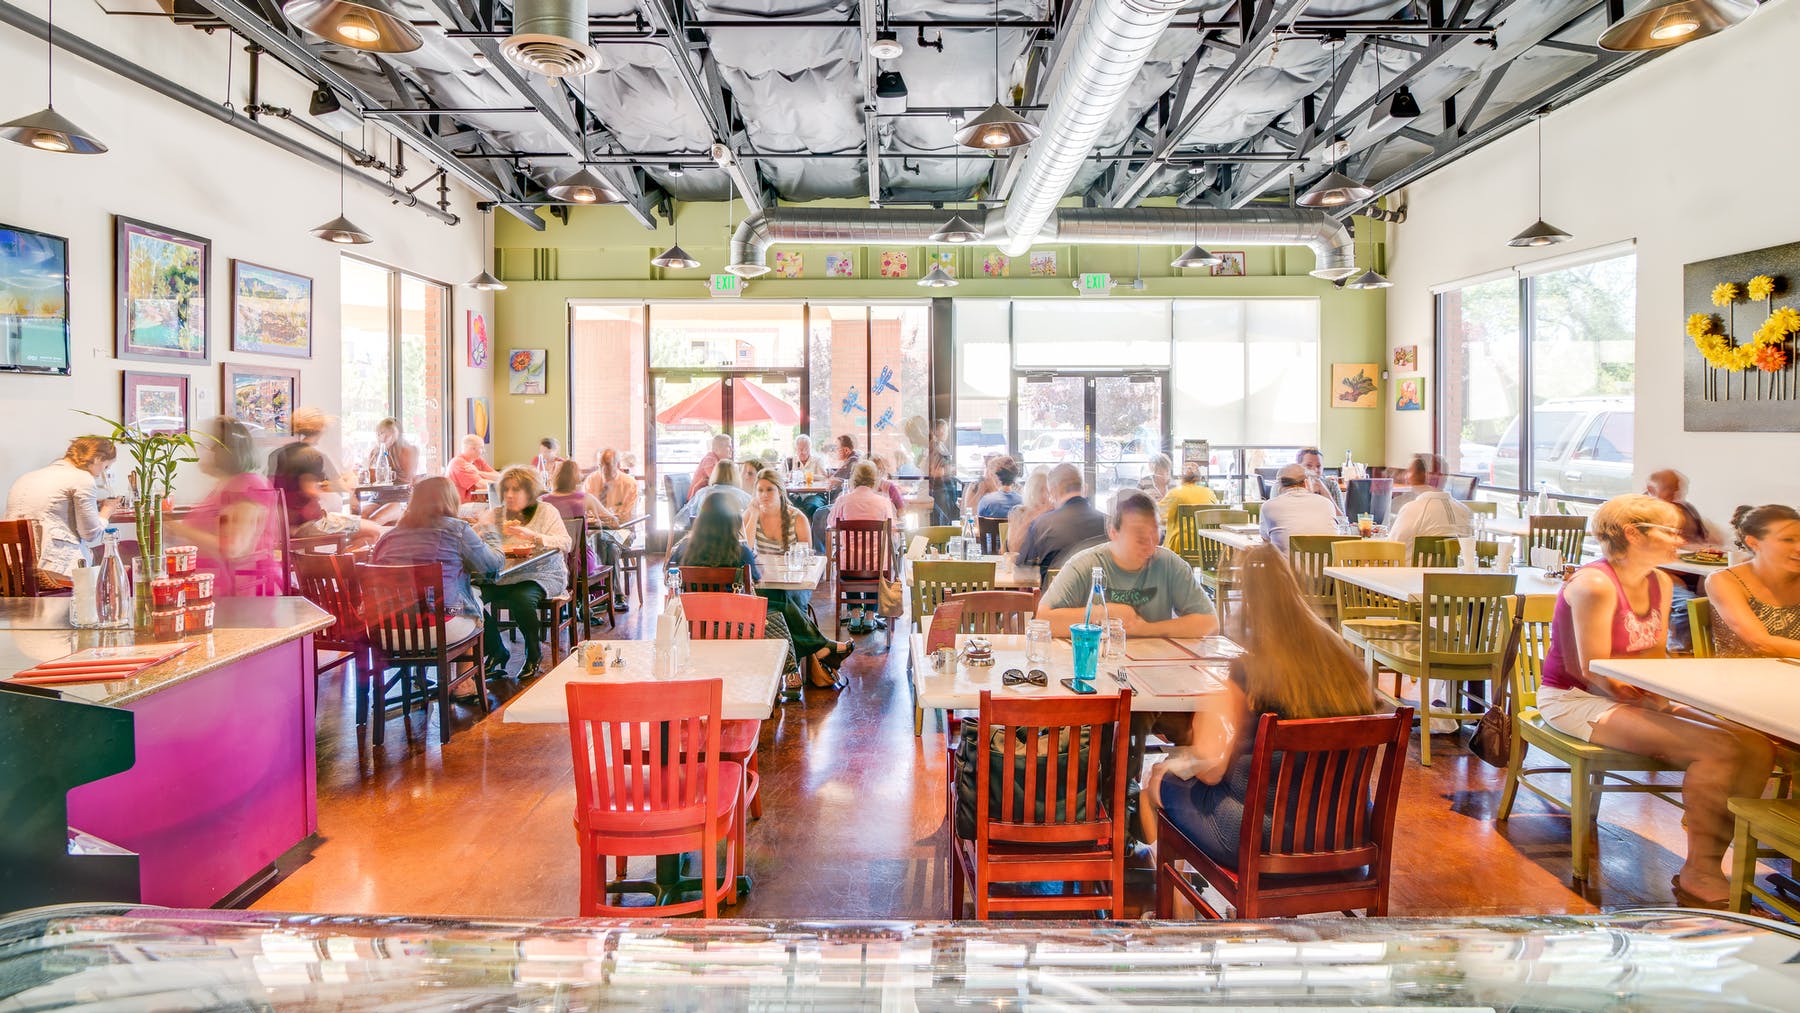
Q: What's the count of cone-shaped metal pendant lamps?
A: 14